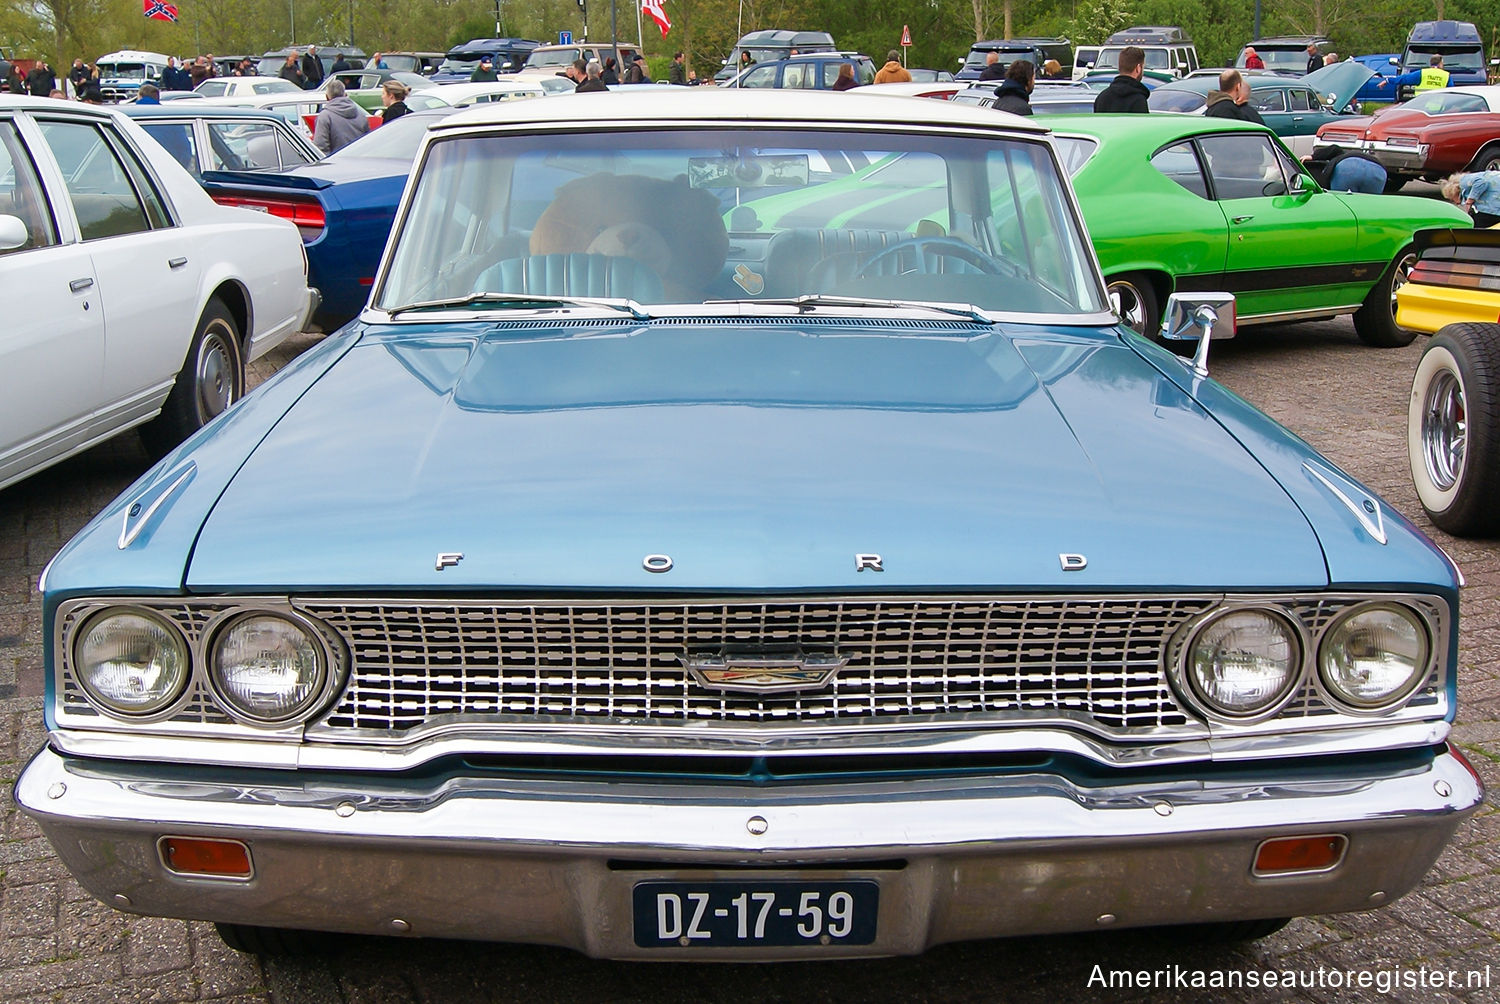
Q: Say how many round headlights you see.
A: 4